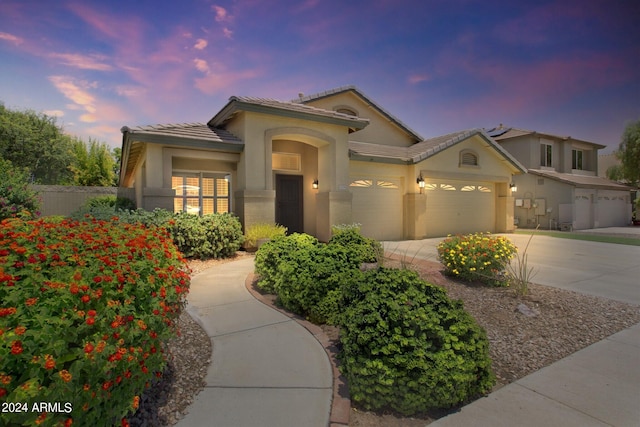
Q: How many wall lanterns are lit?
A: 3